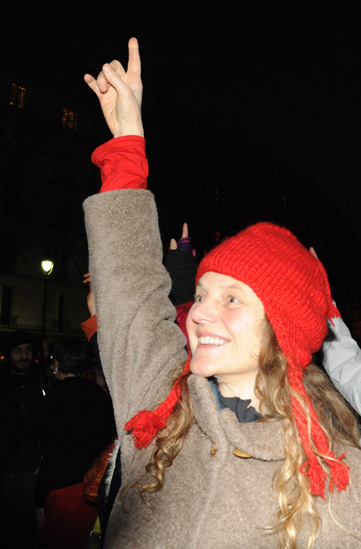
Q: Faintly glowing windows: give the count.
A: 2